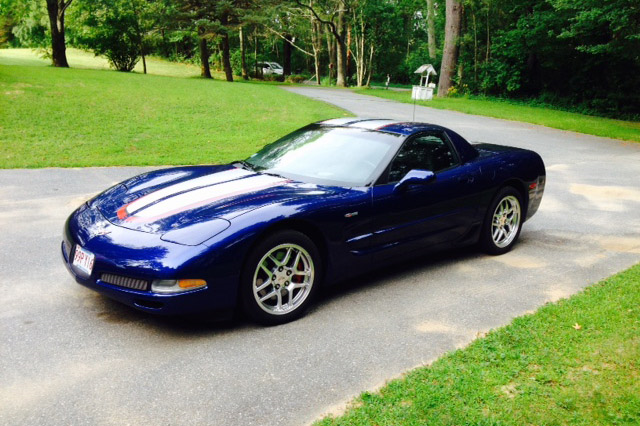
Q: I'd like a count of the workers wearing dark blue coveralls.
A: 0